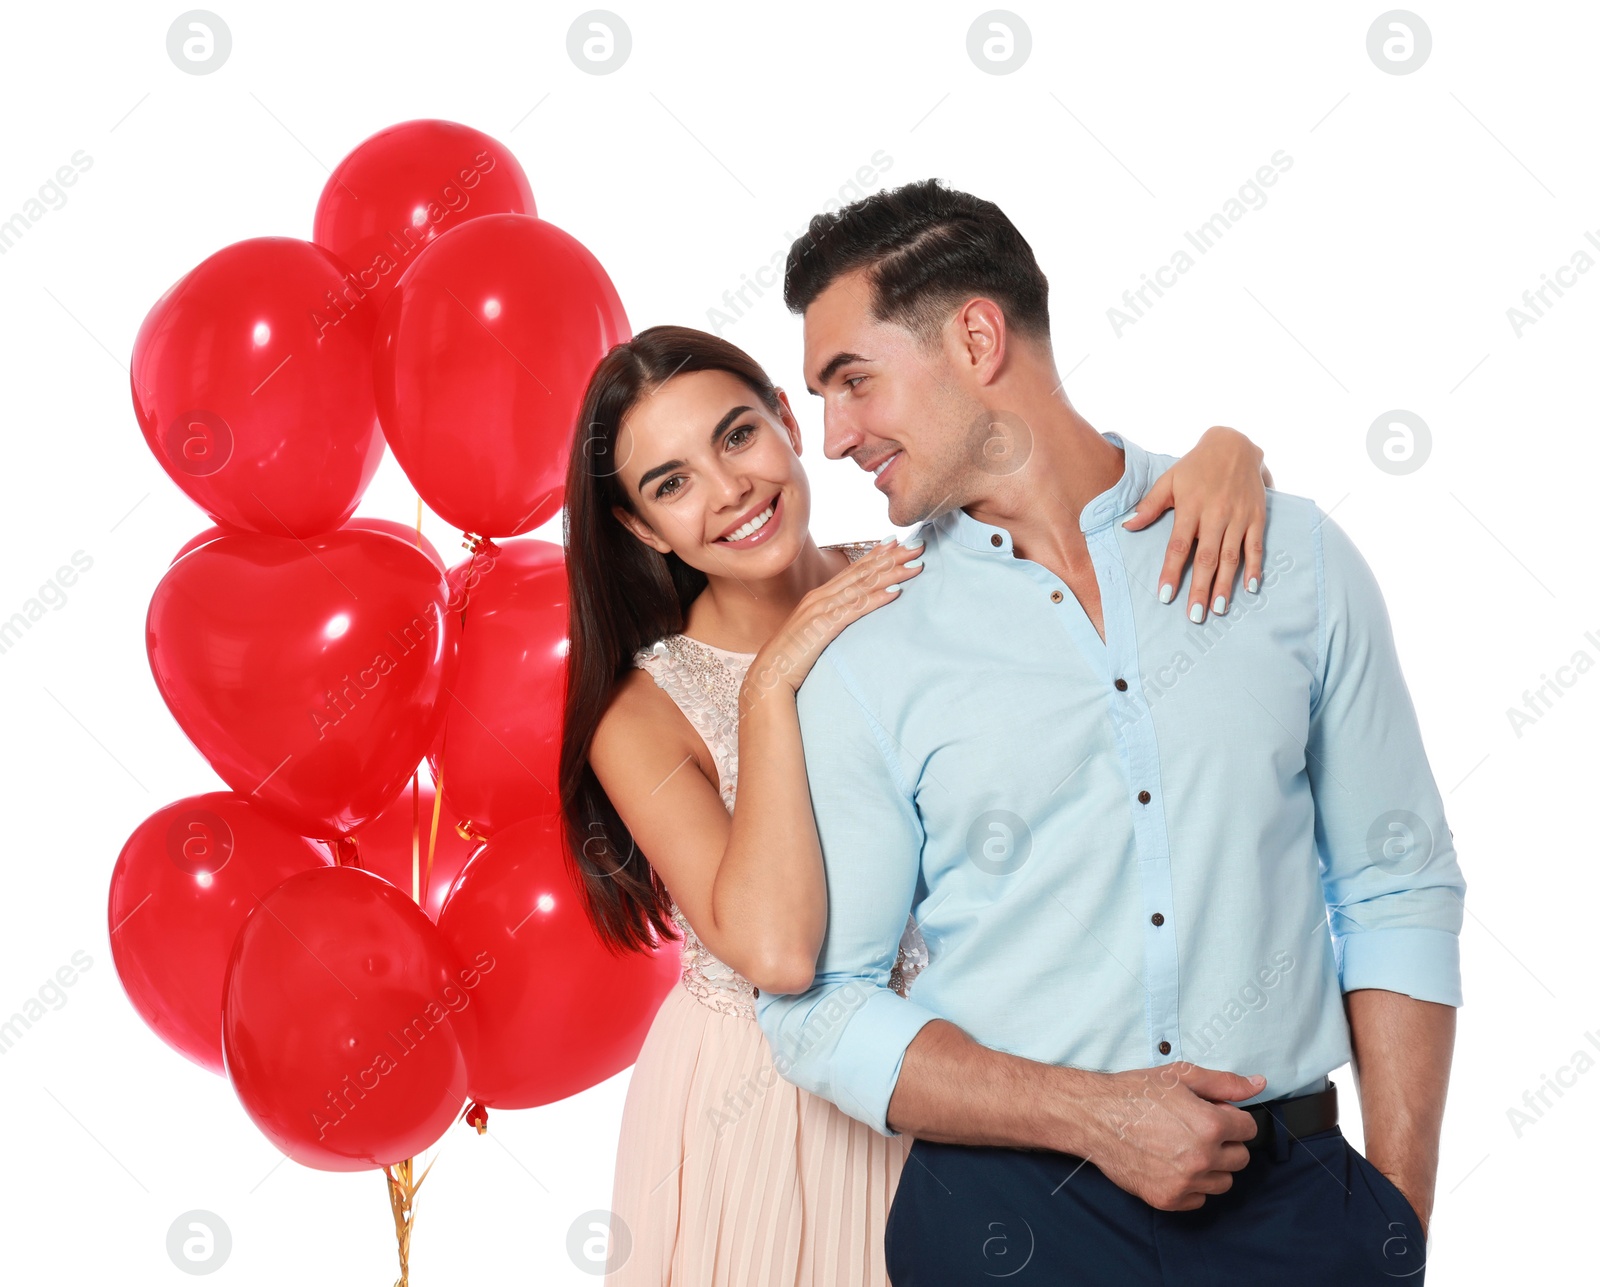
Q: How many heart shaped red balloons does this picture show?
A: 1